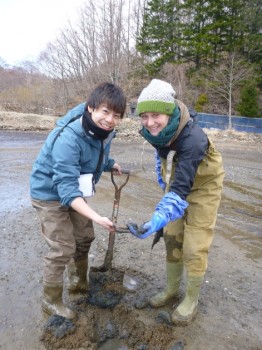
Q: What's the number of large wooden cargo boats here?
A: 0